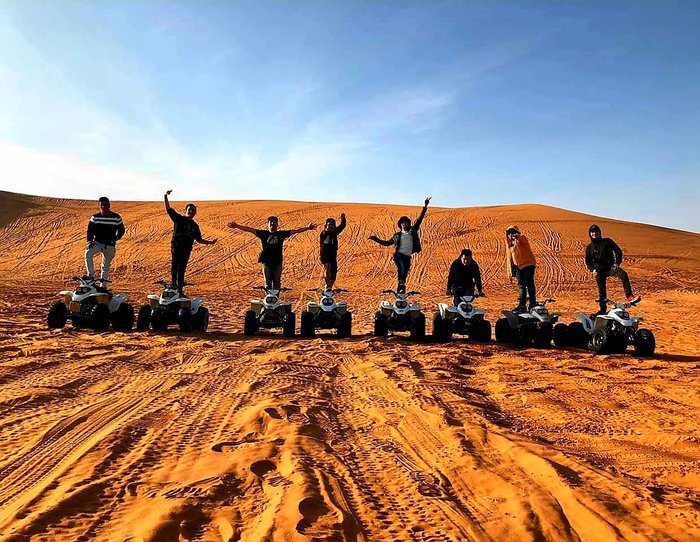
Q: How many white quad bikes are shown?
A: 8